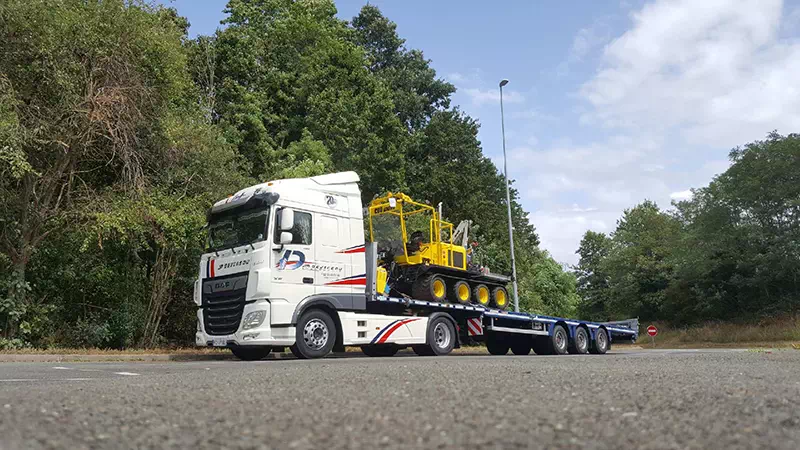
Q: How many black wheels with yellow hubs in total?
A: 4